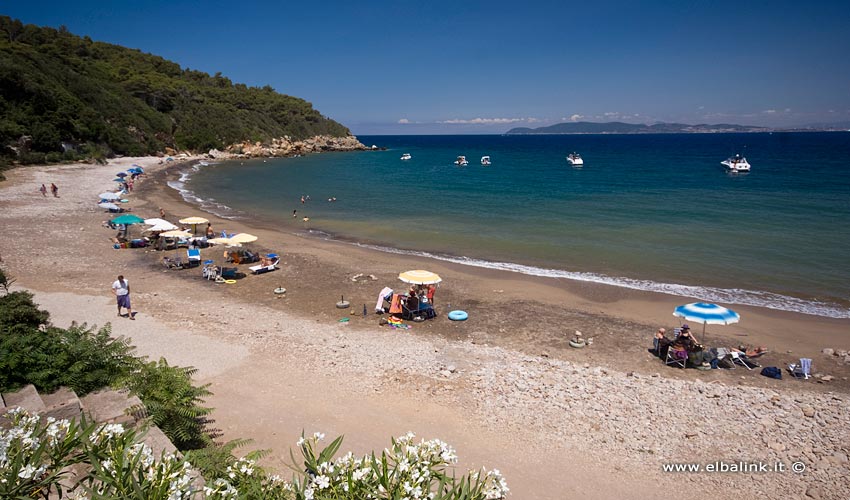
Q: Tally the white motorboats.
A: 5